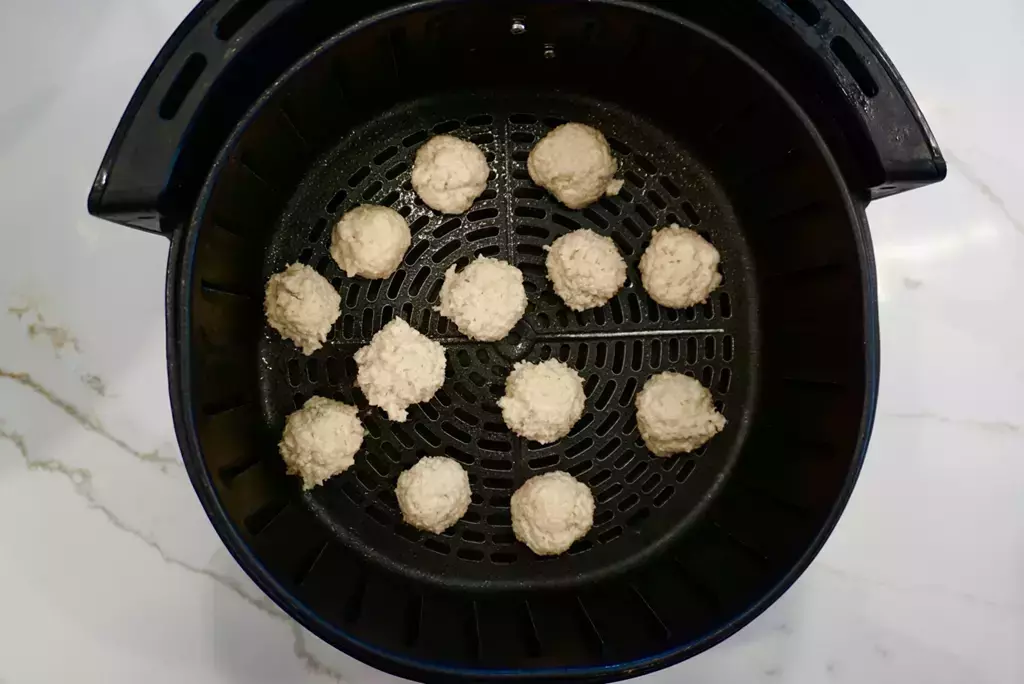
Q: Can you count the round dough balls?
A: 13